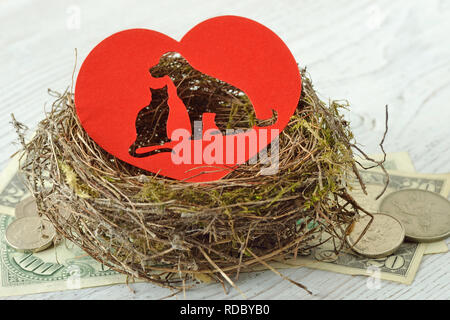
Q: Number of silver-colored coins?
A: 4